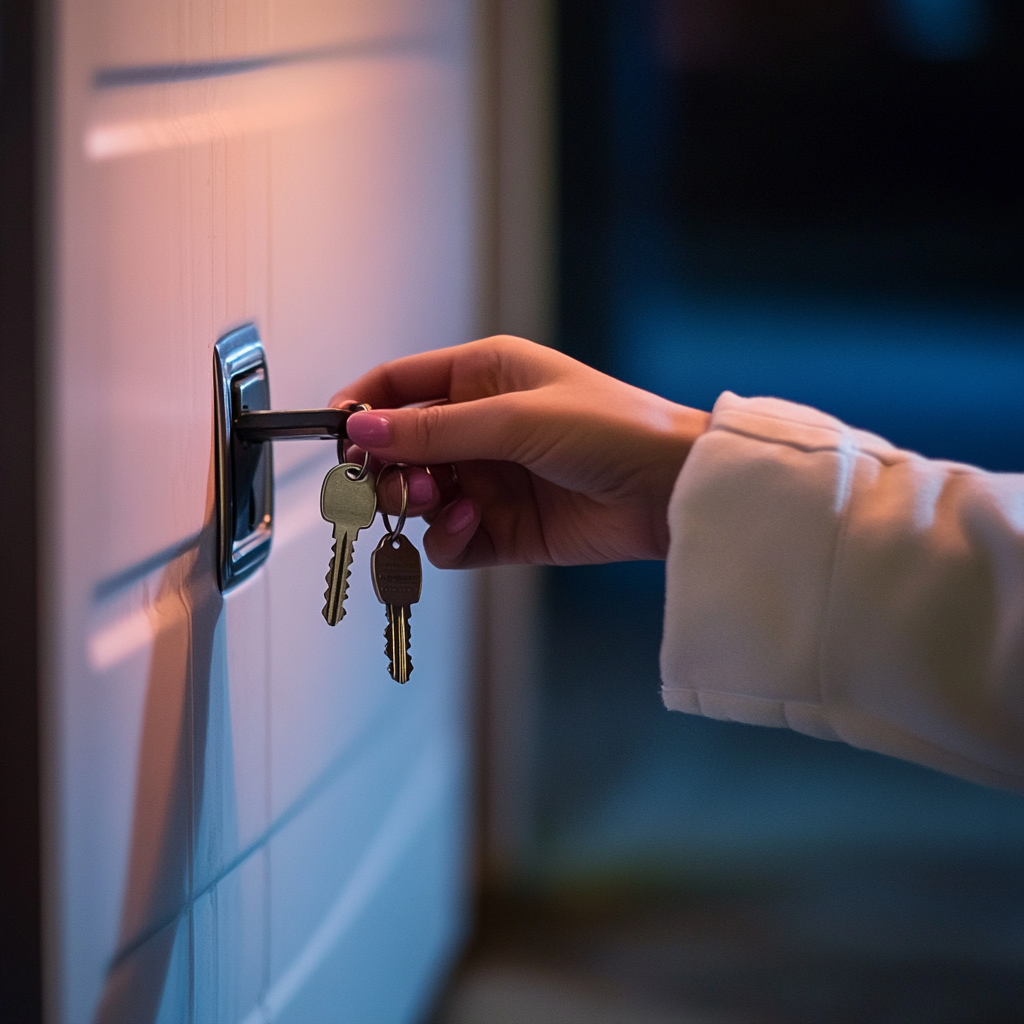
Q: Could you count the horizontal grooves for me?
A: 3